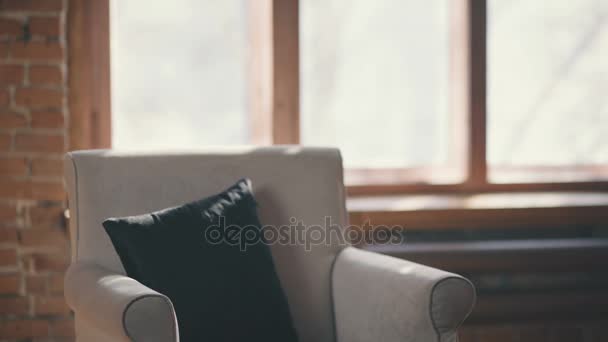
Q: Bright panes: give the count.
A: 3